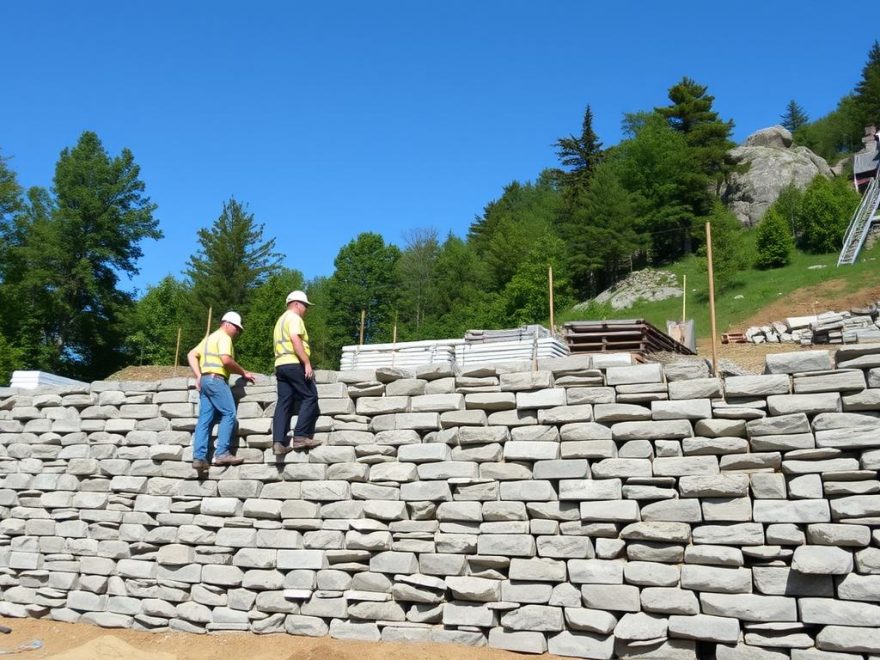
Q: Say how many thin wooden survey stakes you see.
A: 7